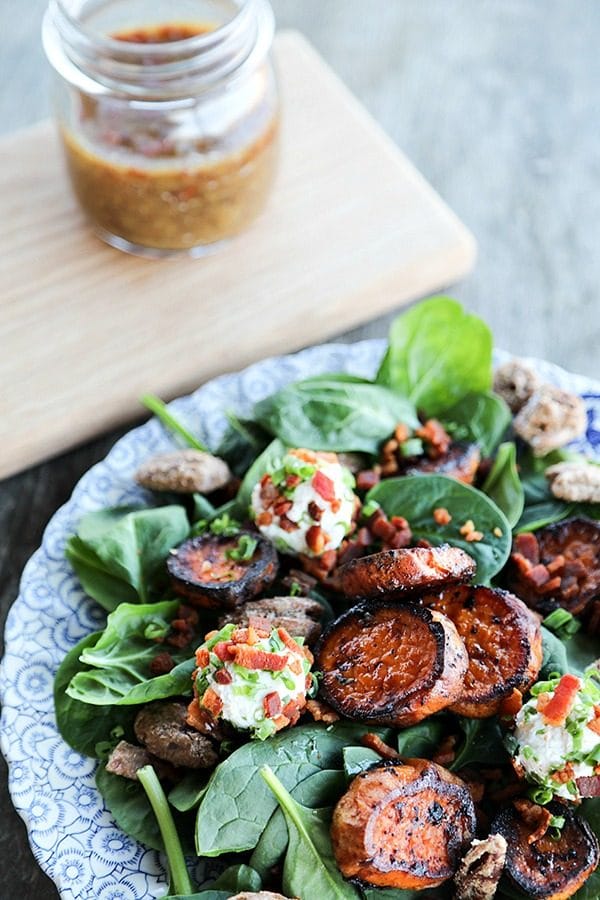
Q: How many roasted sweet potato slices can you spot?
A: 8